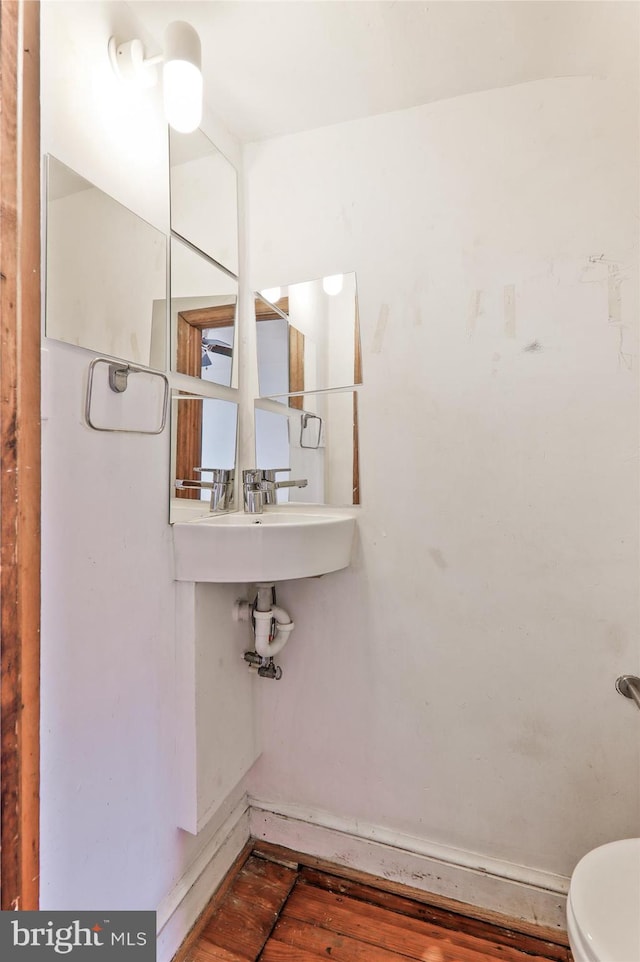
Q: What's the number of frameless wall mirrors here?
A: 6